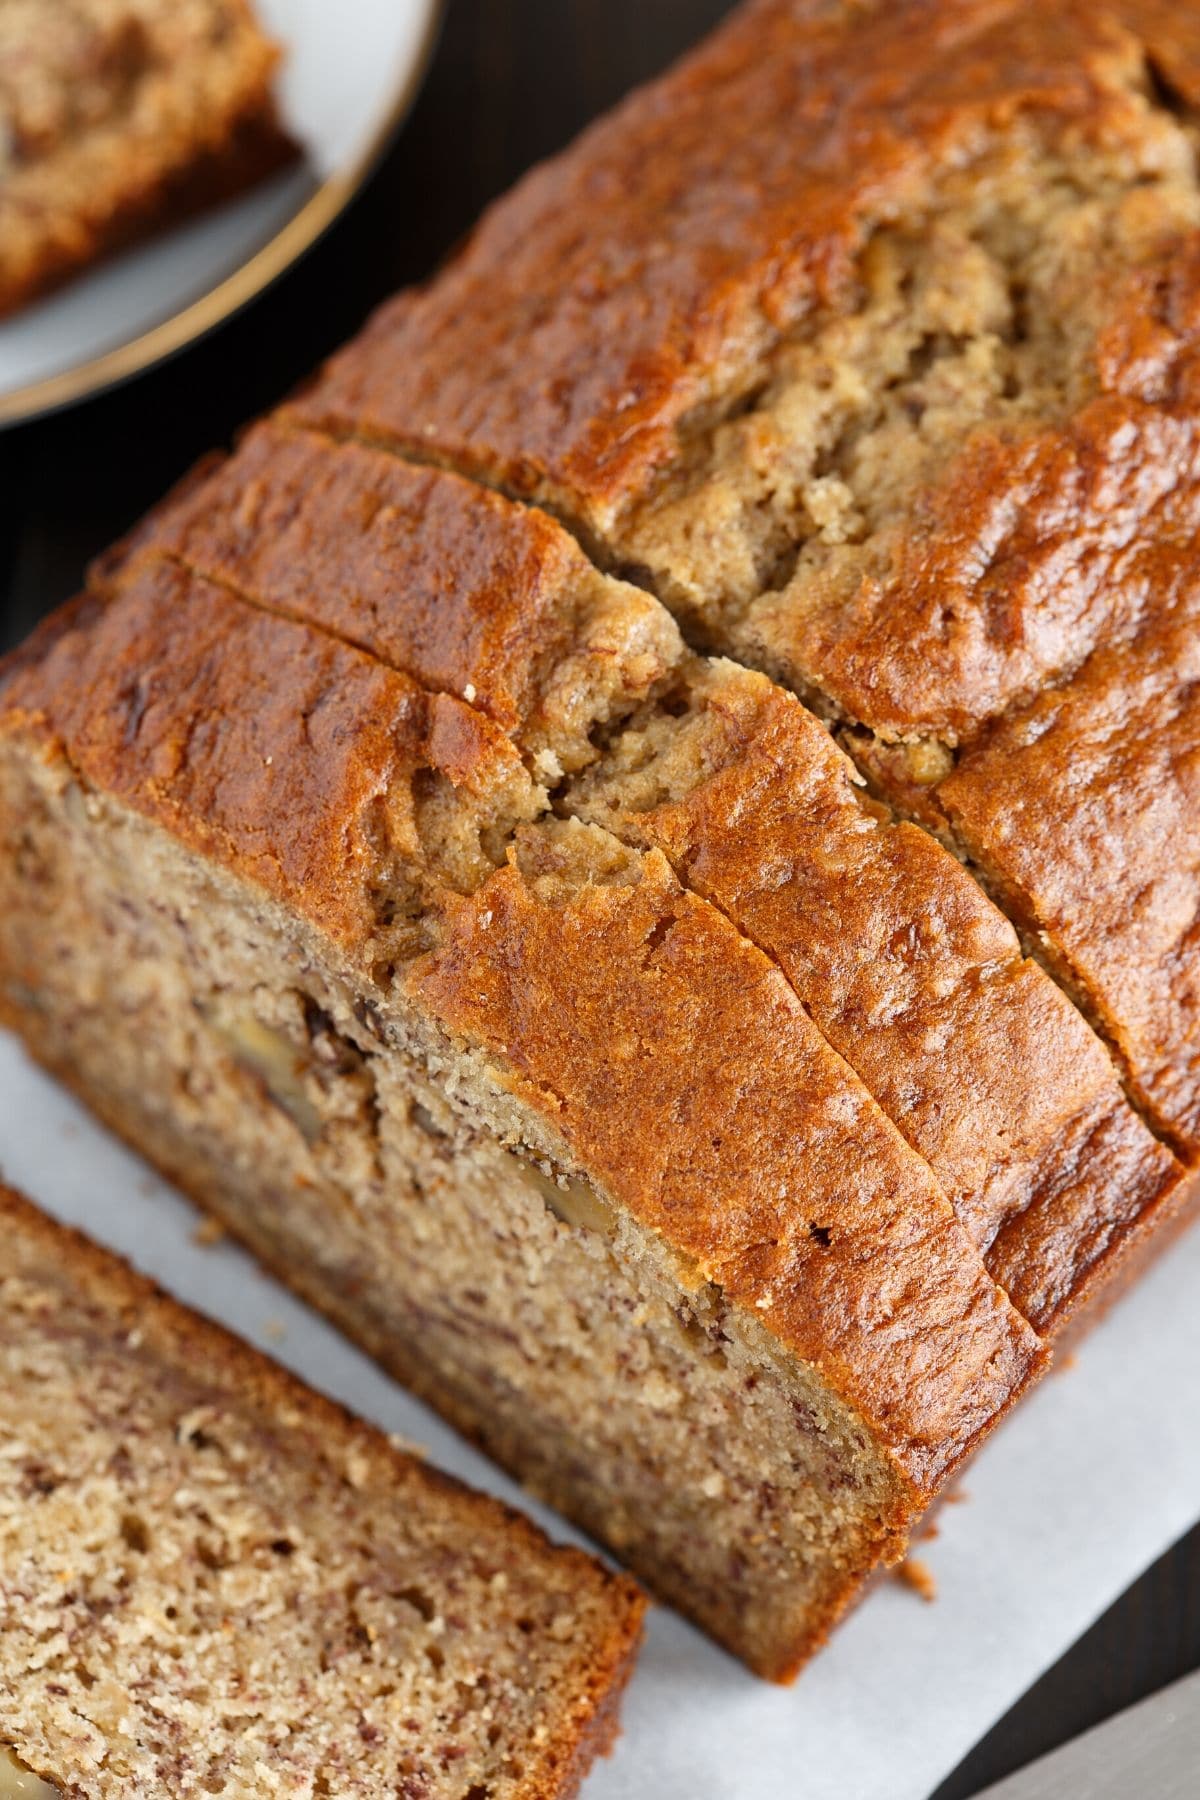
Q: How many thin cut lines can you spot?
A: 2